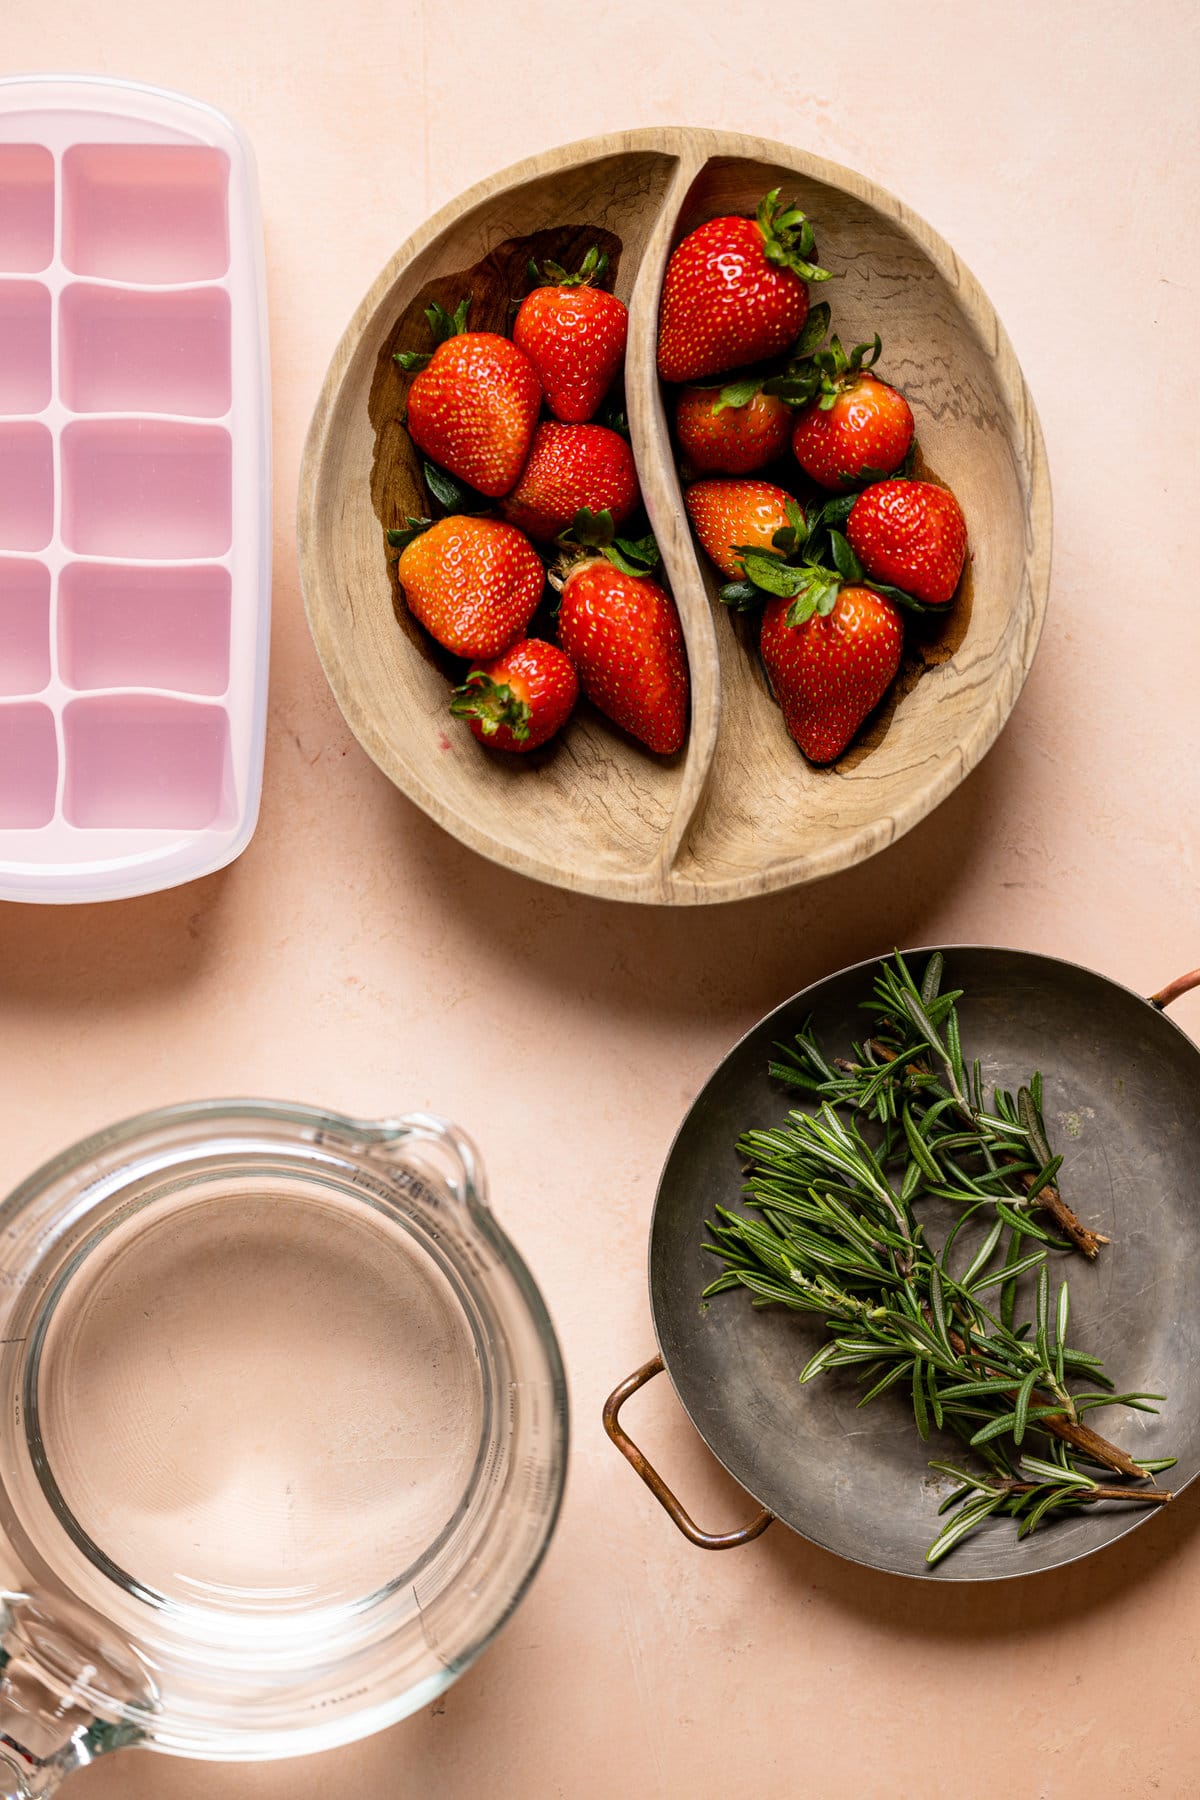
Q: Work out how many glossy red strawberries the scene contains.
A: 12